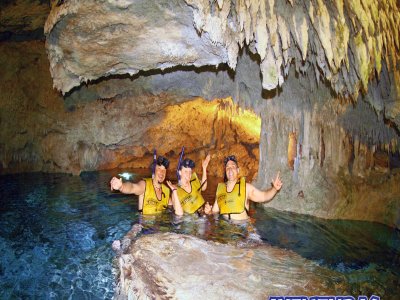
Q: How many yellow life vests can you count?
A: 3